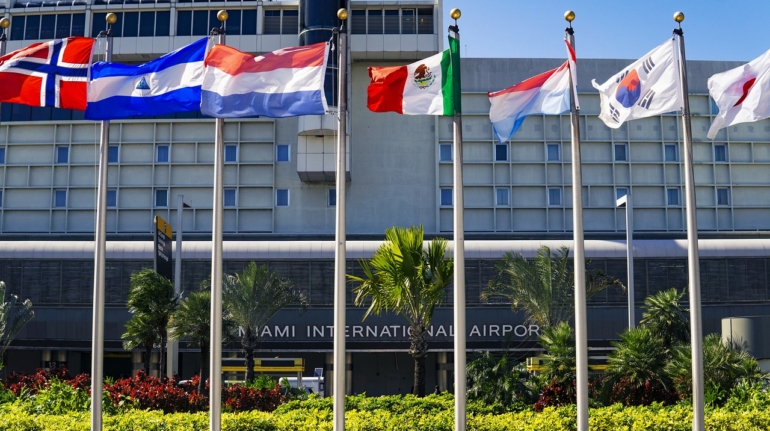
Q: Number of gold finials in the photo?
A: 7